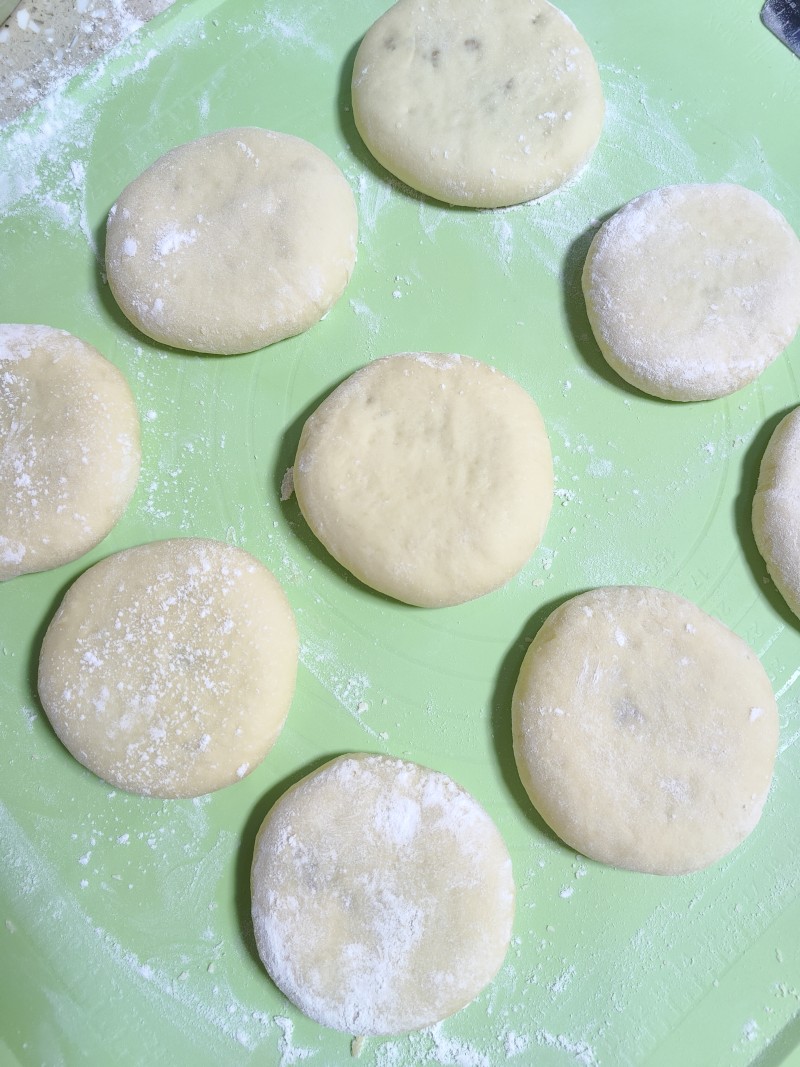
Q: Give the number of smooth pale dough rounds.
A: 9